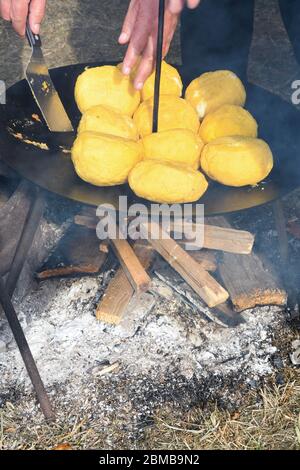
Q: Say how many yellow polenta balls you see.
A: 10